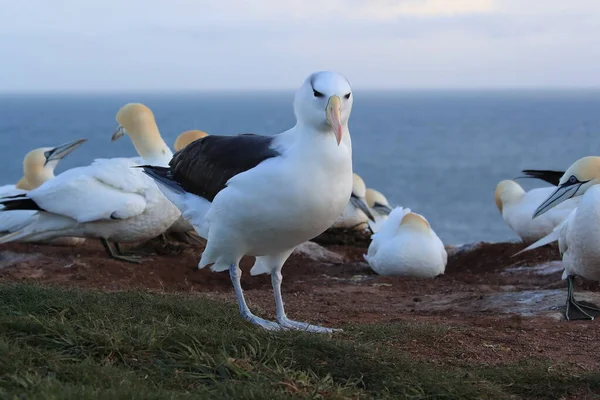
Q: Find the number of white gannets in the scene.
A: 8